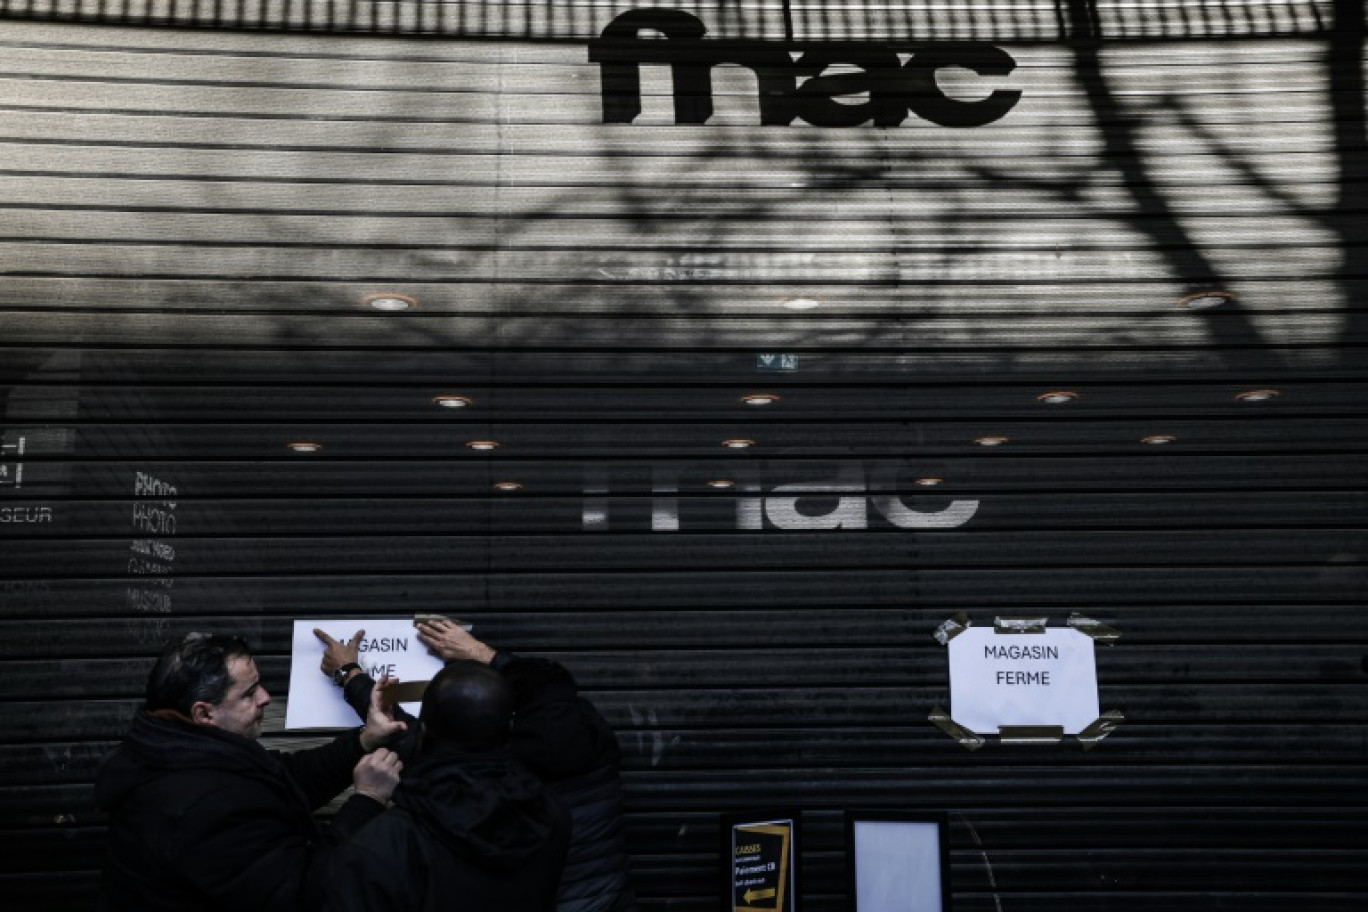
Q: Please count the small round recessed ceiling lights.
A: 15